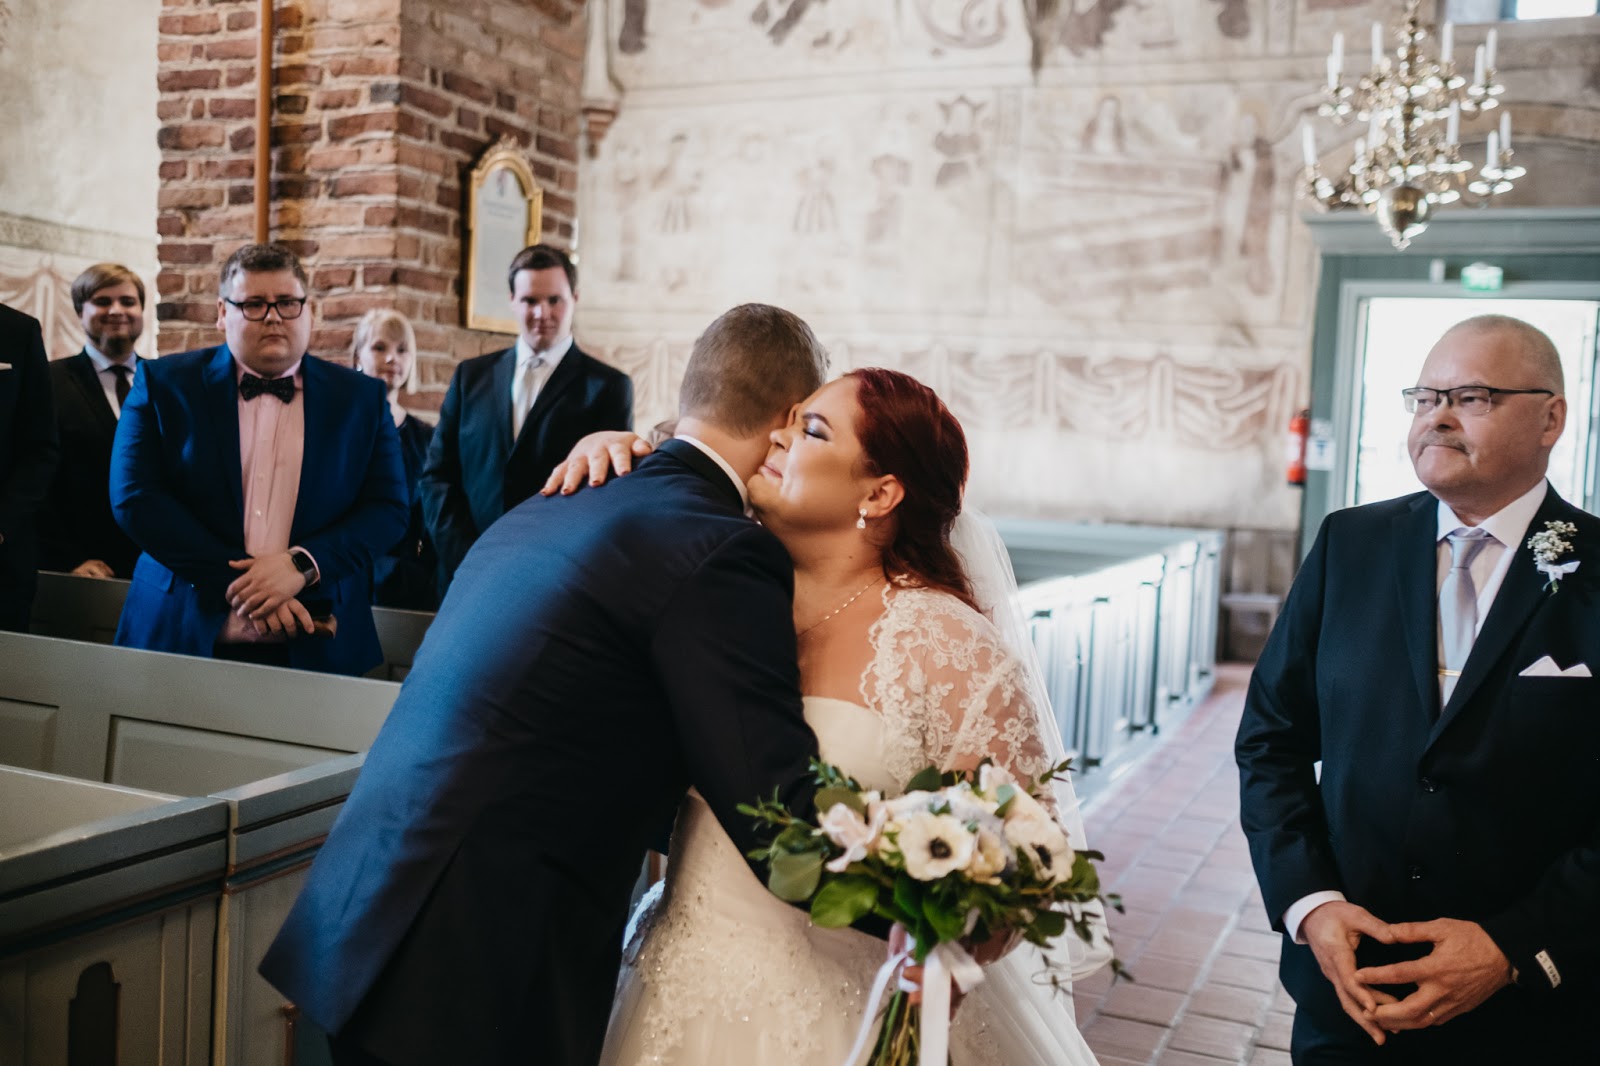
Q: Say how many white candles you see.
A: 12